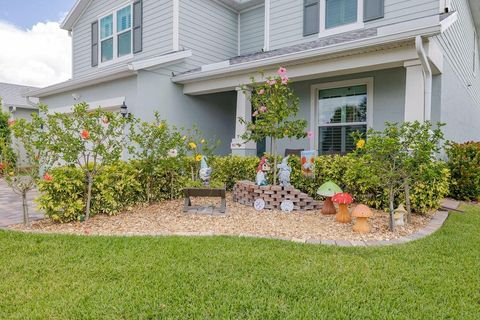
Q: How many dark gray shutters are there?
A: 4